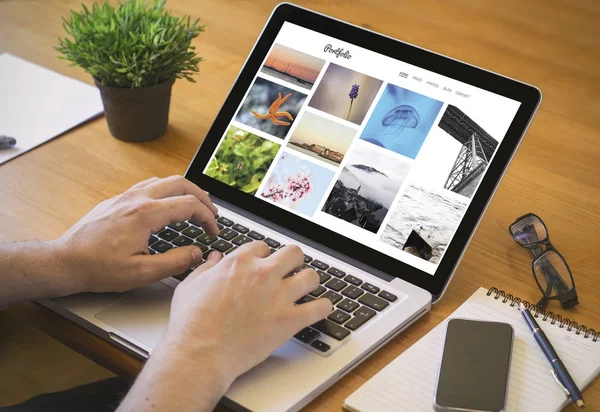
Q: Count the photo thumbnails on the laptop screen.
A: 10